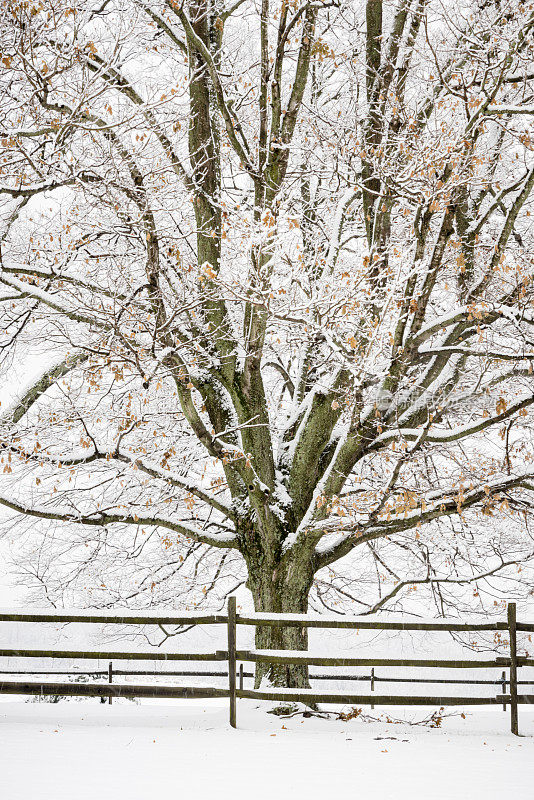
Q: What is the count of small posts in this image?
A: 4